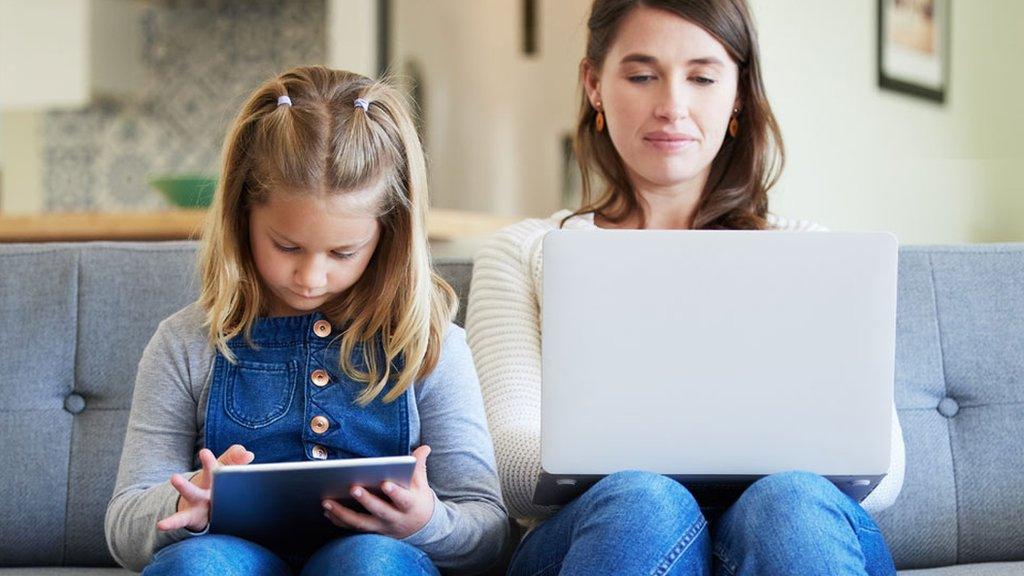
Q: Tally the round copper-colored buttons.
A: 4